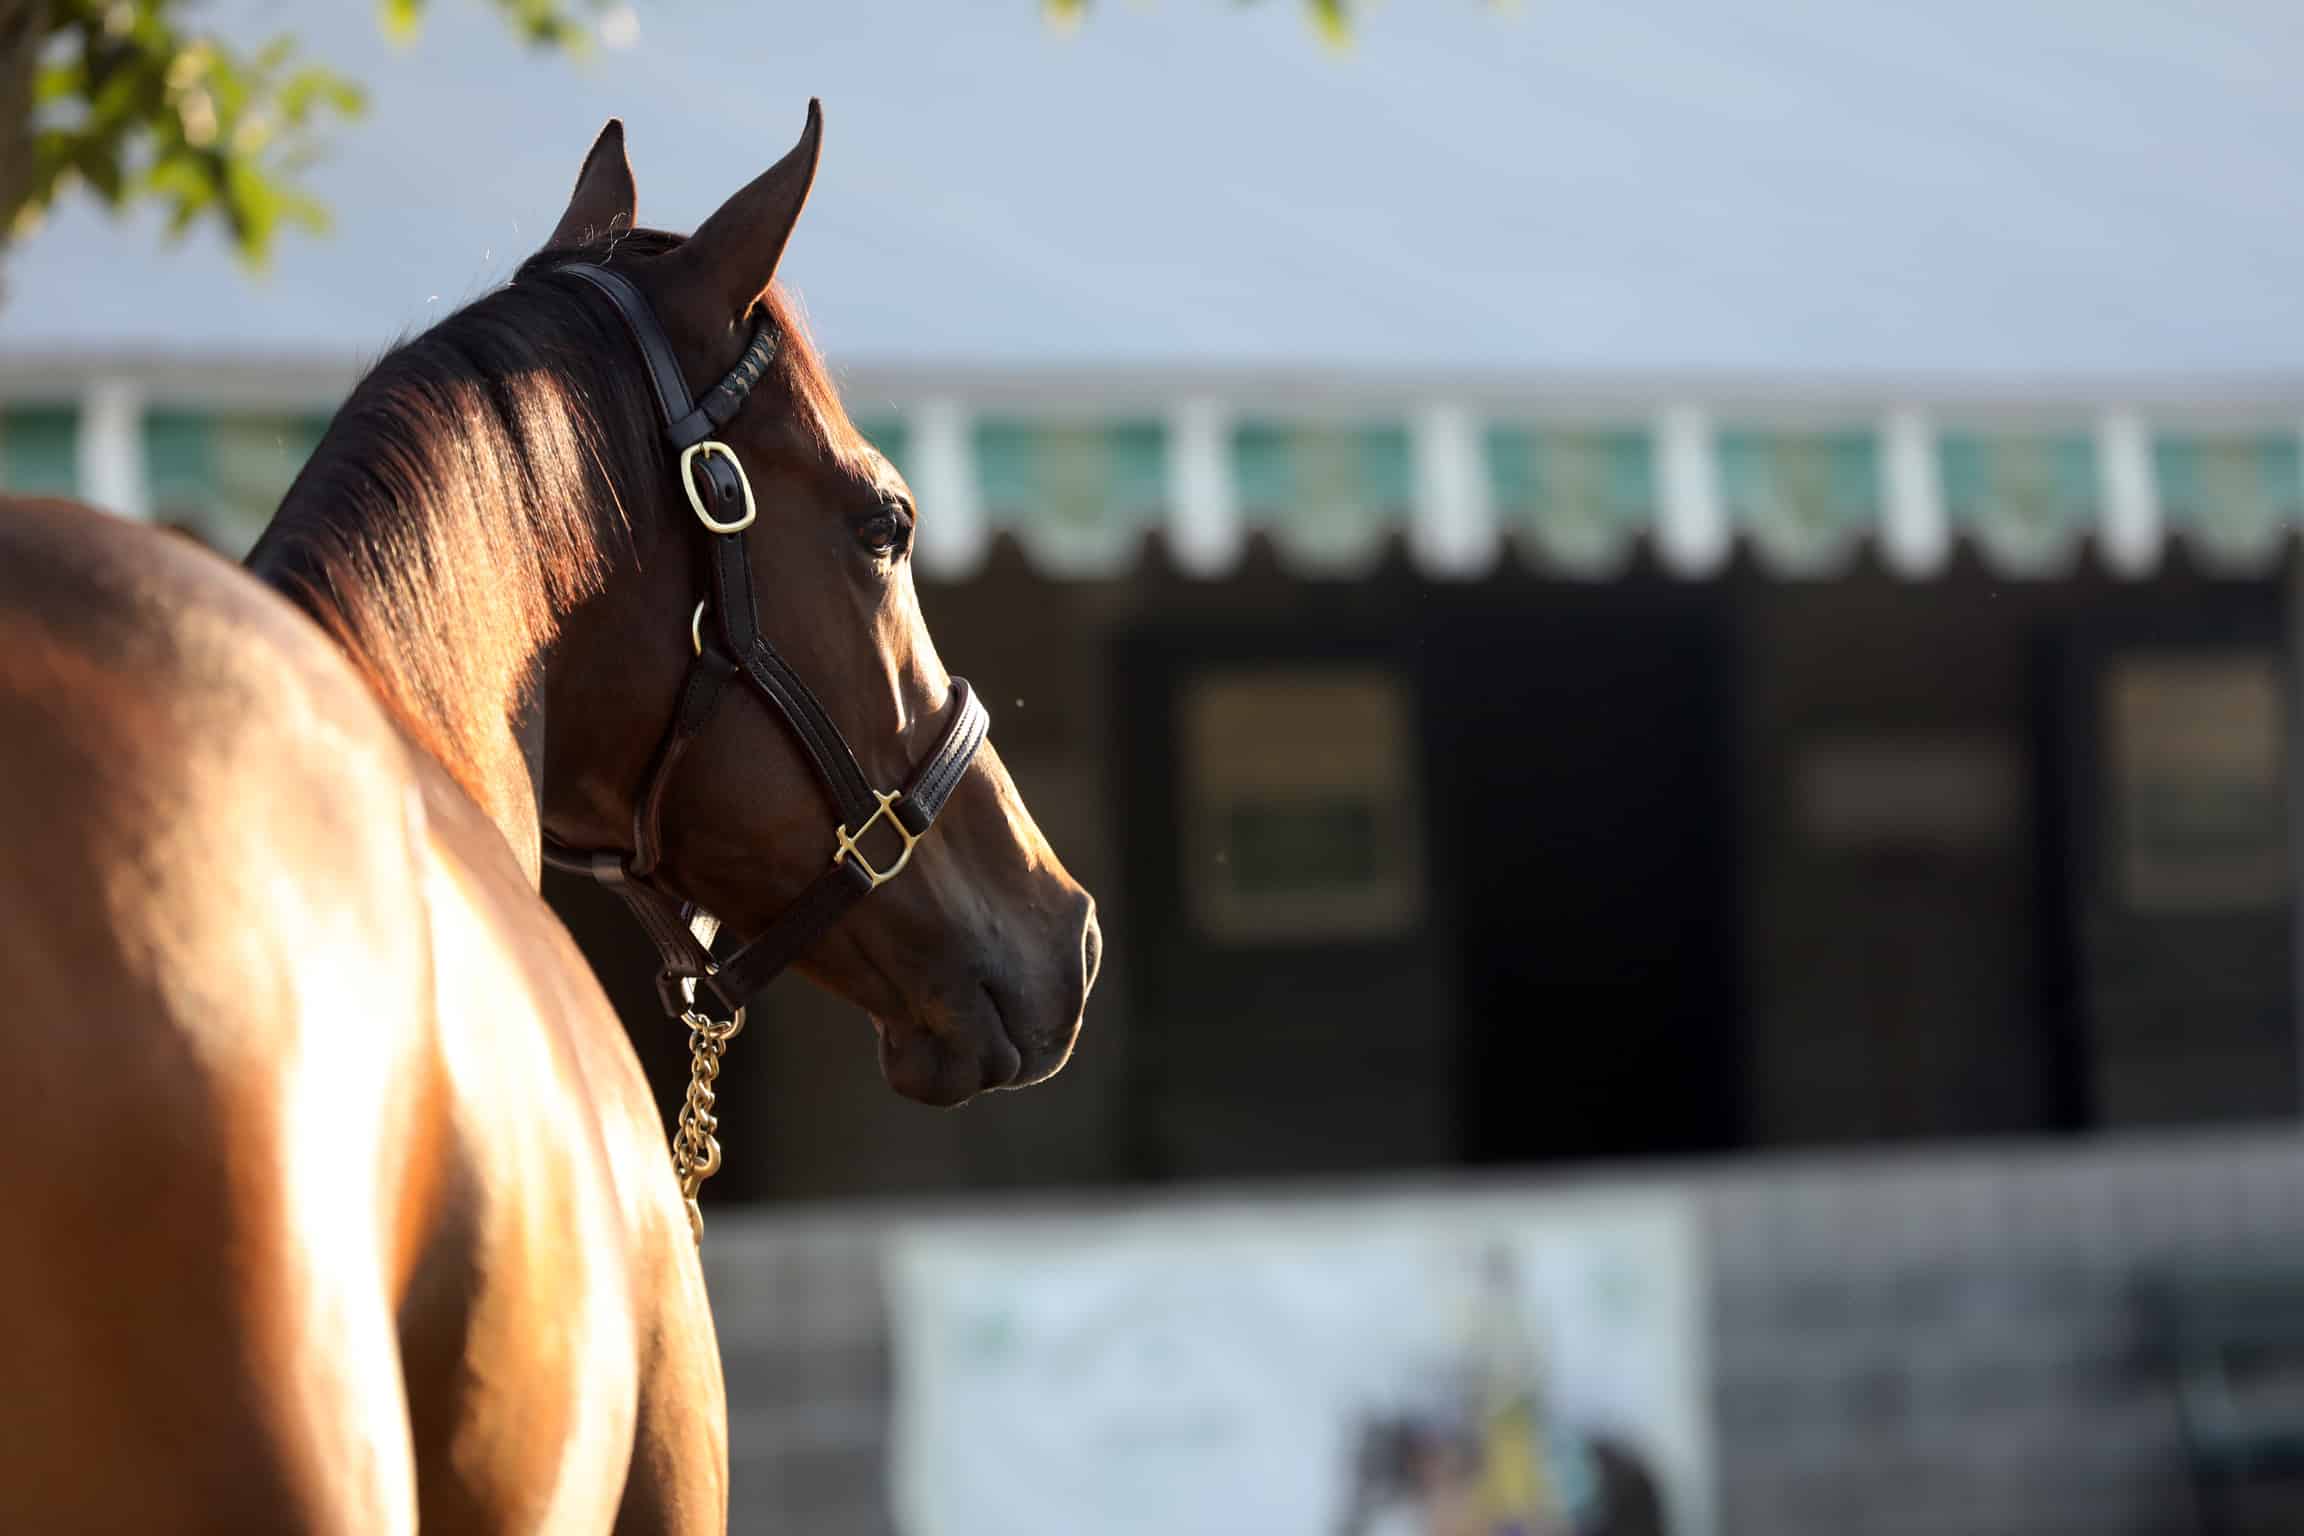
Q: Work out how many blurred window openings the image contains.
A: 2